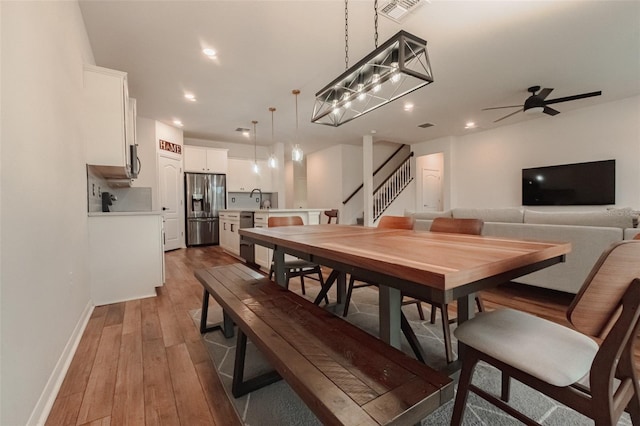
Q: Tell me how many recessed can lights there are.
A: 6